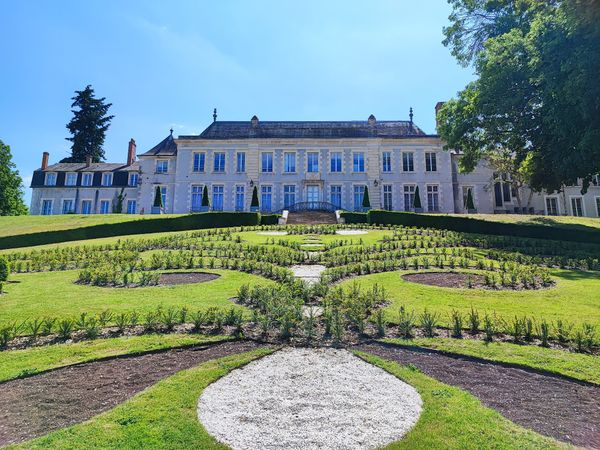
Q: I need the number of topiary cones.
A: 6